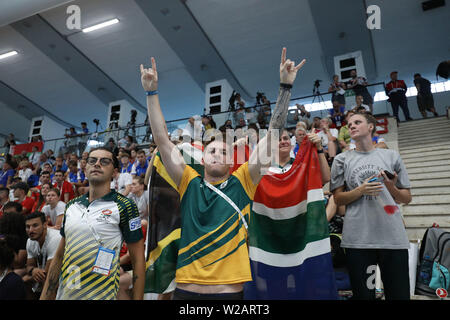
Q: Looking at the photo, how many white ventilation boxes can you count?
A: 4